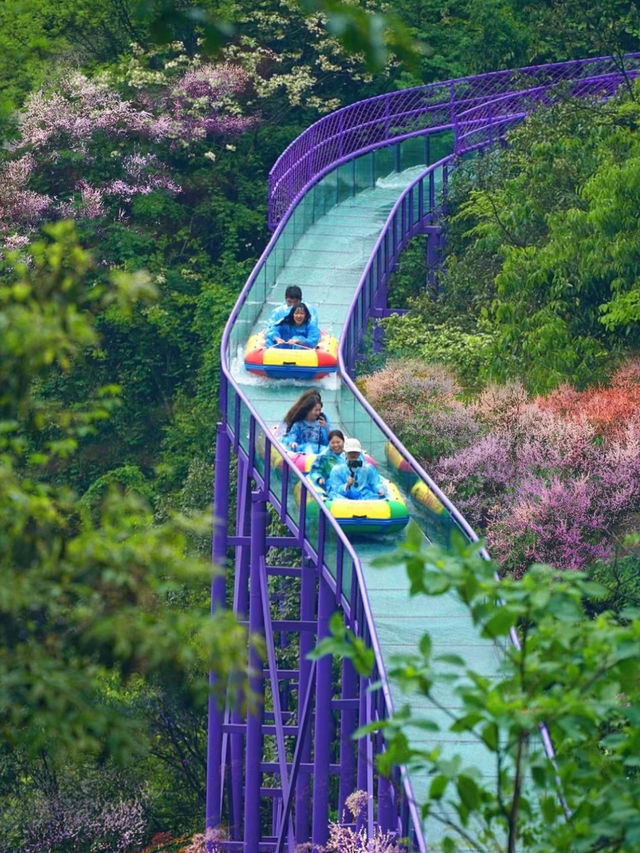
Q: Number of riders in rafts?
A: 5